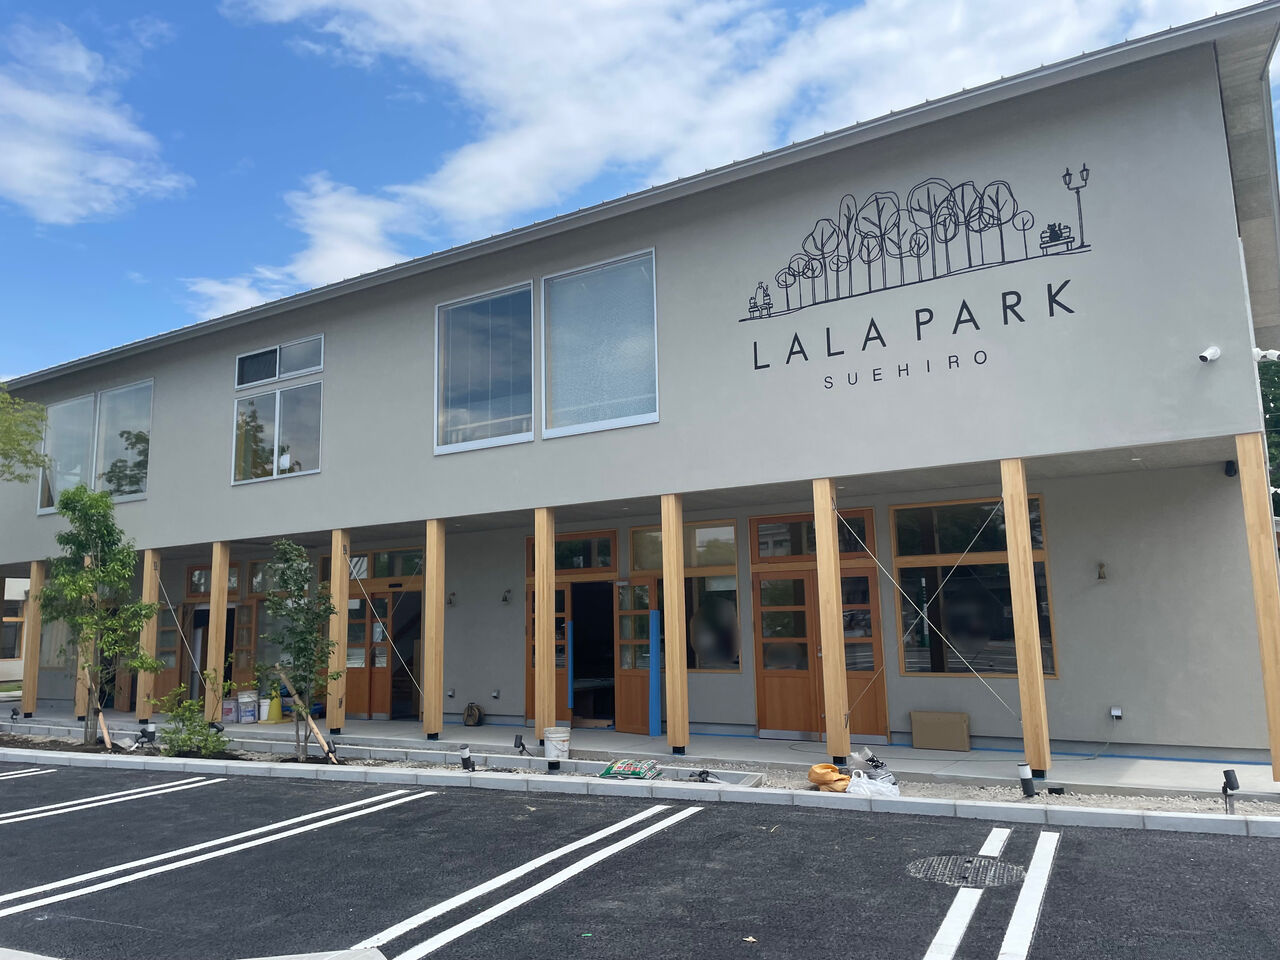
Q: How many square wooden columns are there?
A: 11